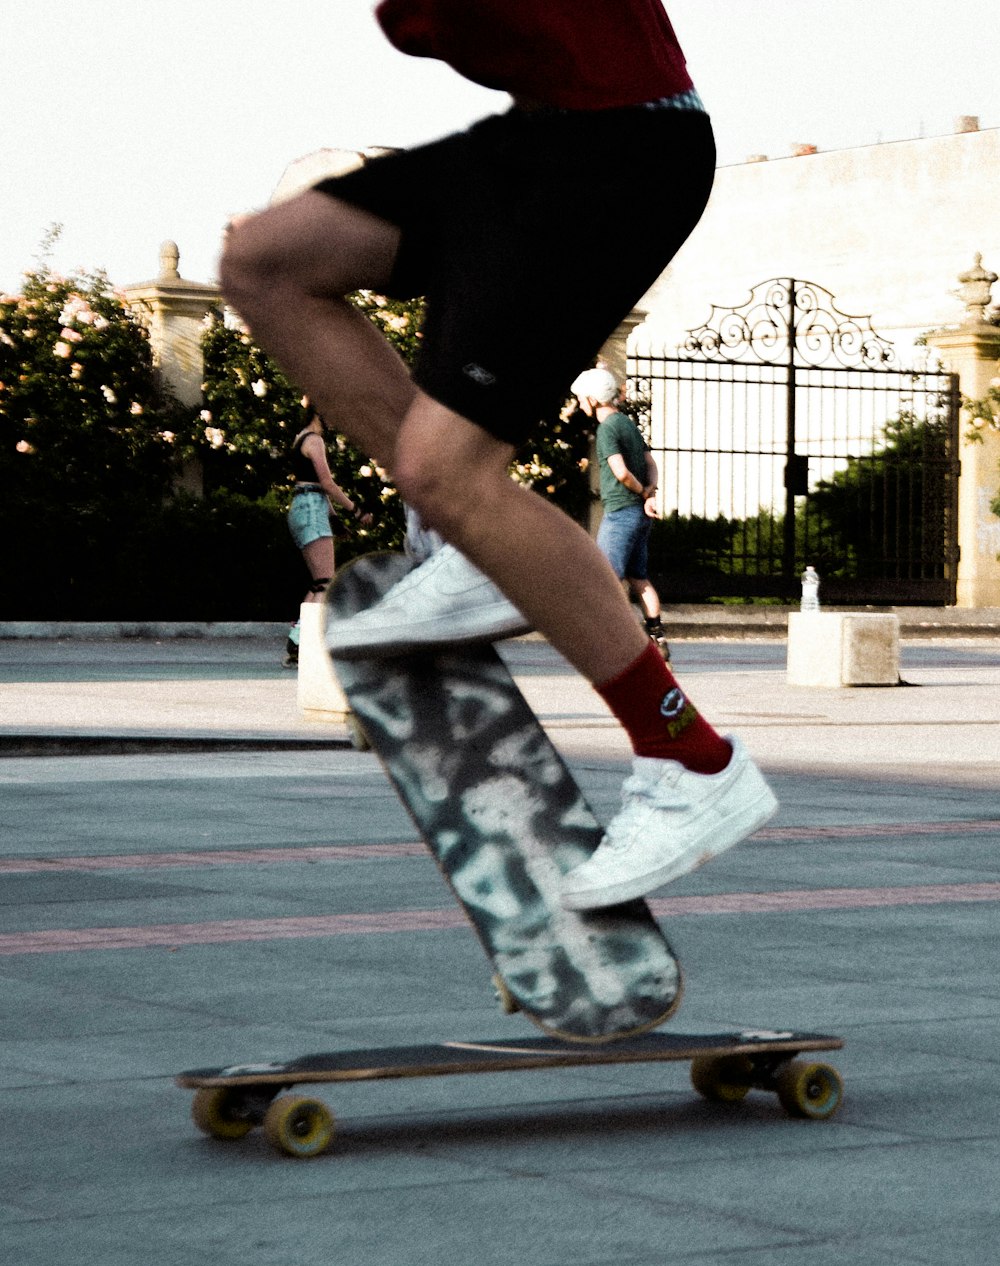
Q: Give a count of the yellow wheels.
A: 4